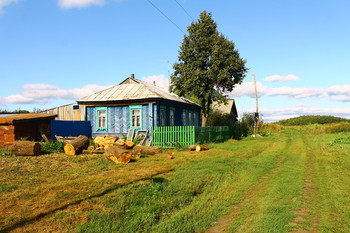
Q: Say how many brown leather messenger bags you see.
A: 0